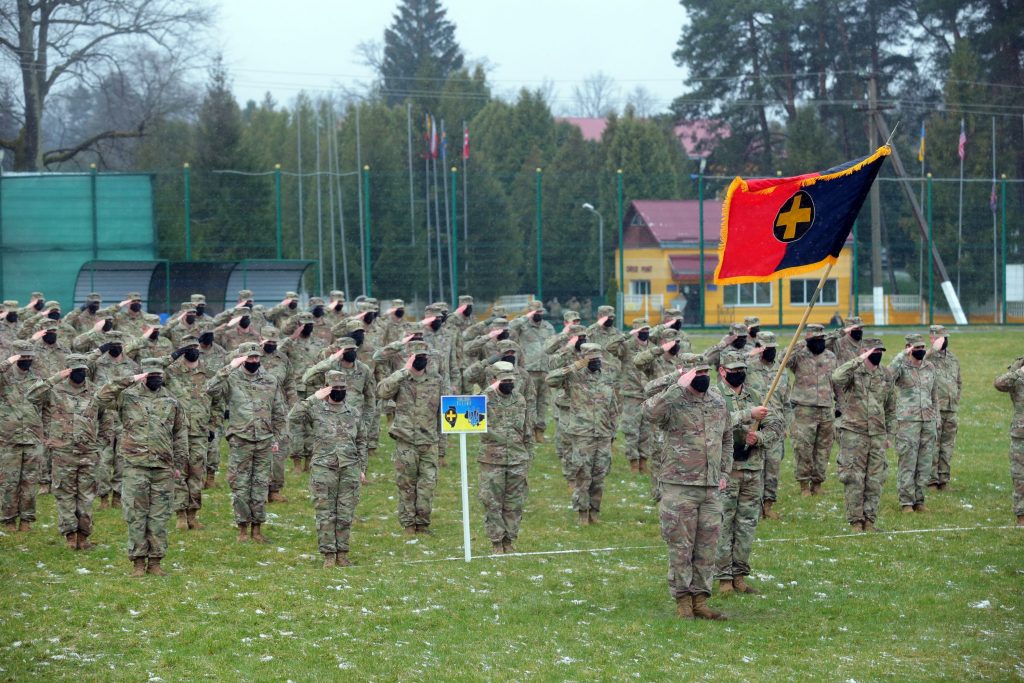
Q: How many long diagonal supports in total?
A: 1